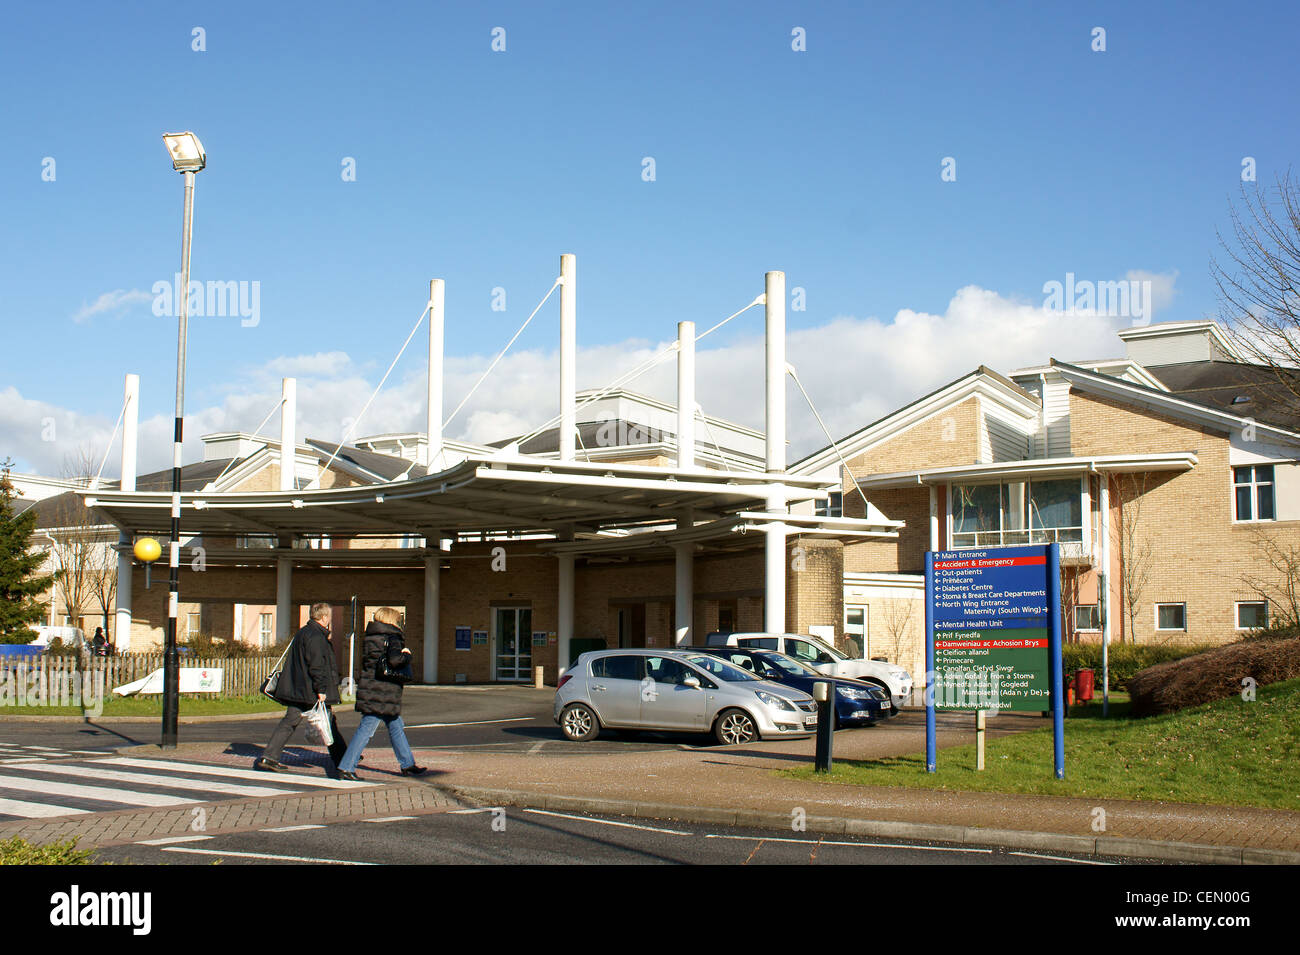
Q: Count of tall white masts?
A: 6